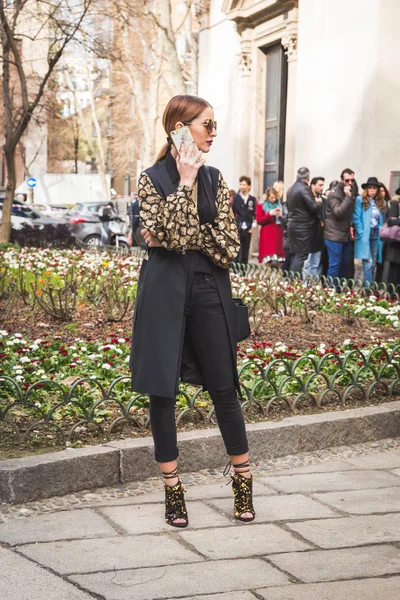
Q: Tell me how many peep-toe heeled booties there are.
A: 2